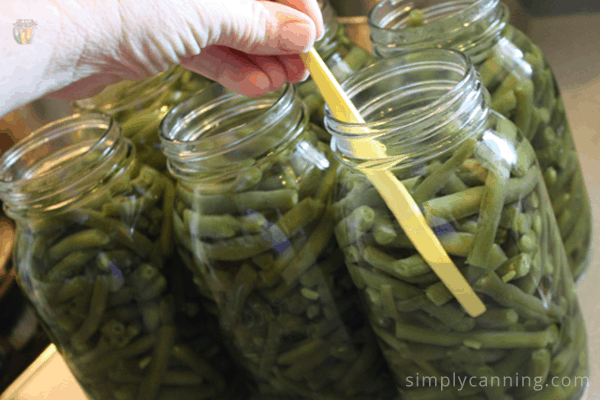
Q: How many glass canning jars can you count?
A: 6